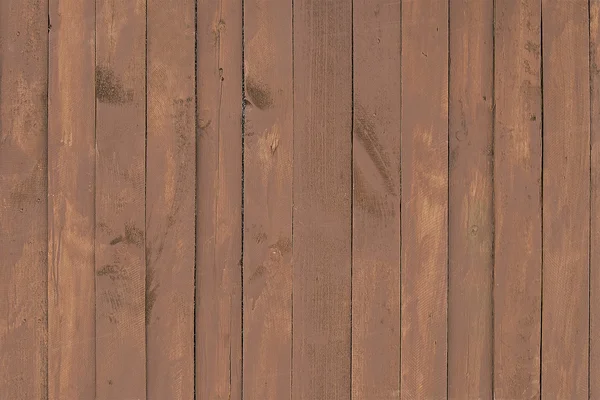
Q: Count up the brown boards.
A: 13